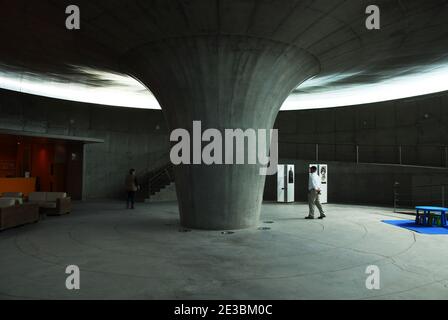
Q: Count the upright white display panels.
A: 4